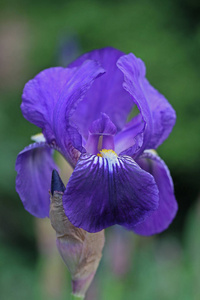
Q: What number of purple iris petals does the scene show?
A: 6